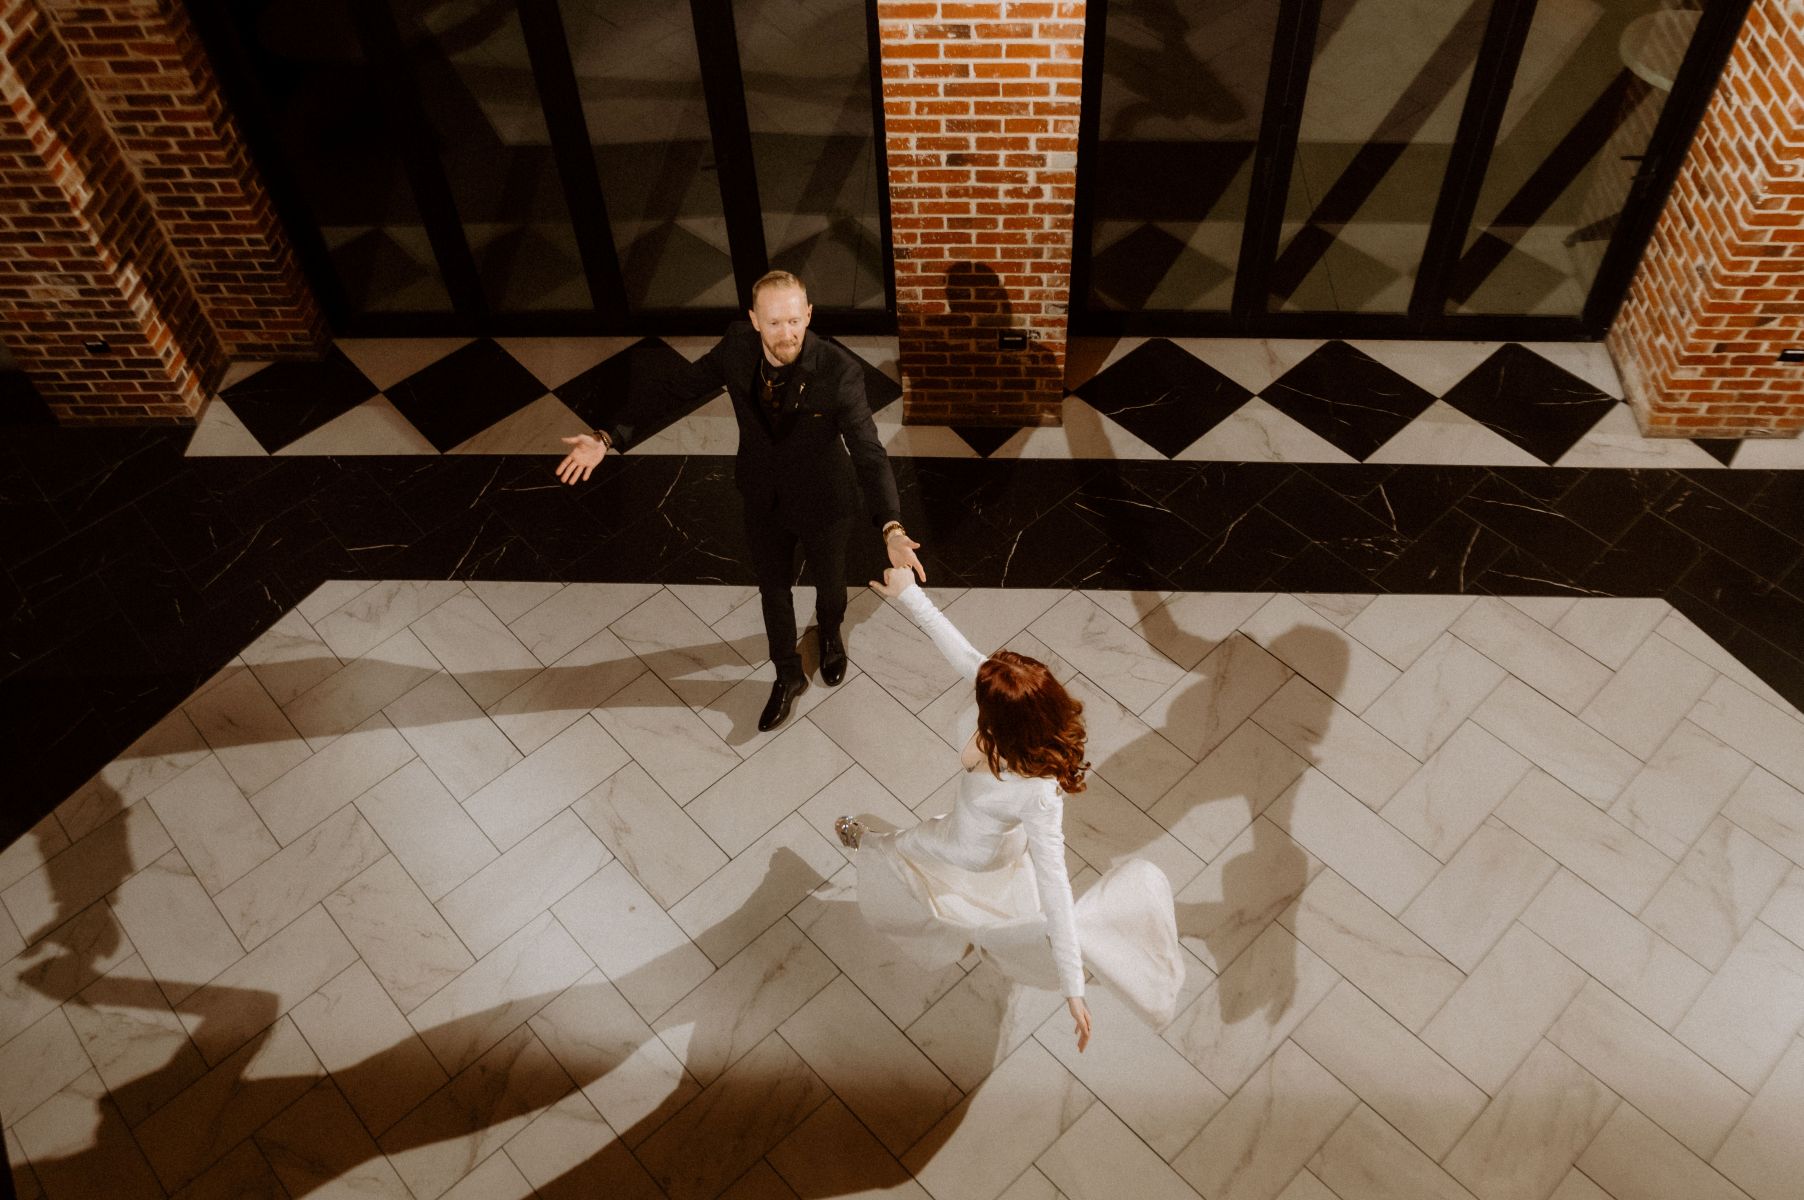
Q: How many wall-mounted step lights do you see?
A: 3